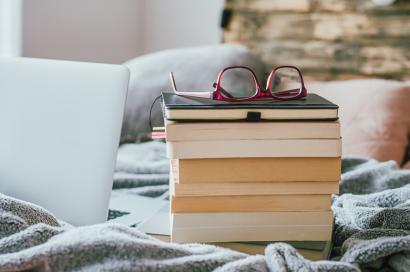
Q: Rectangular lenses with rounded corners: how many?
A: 2